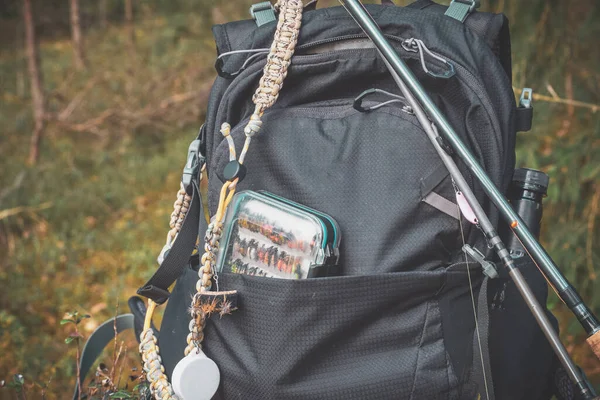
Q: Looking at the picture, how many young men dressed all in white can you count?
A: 0